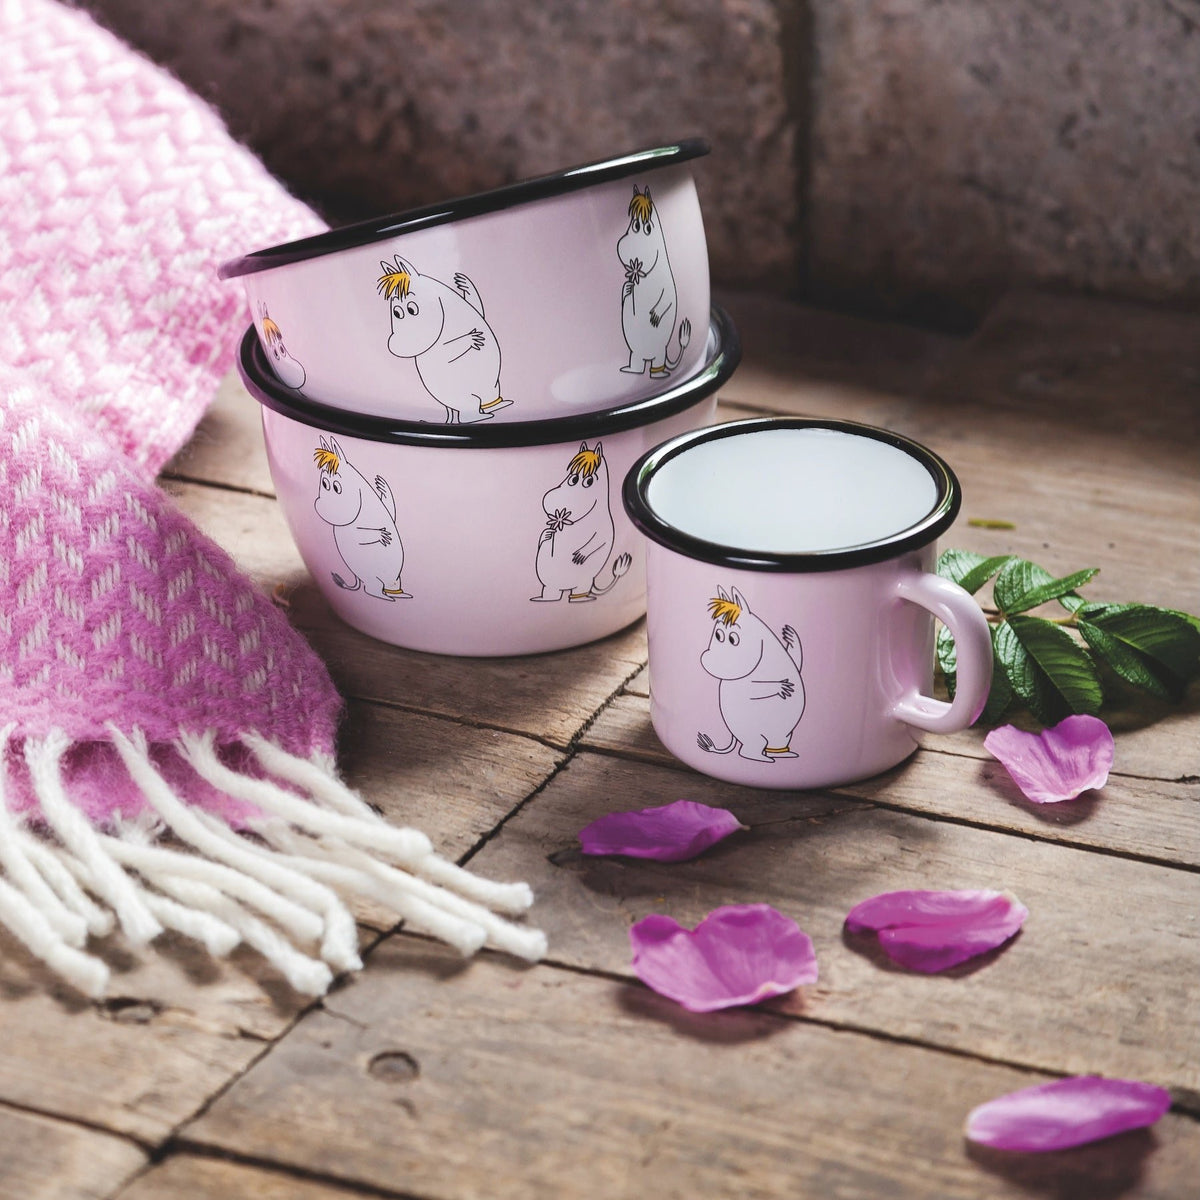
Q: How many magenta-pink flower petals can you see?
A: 5